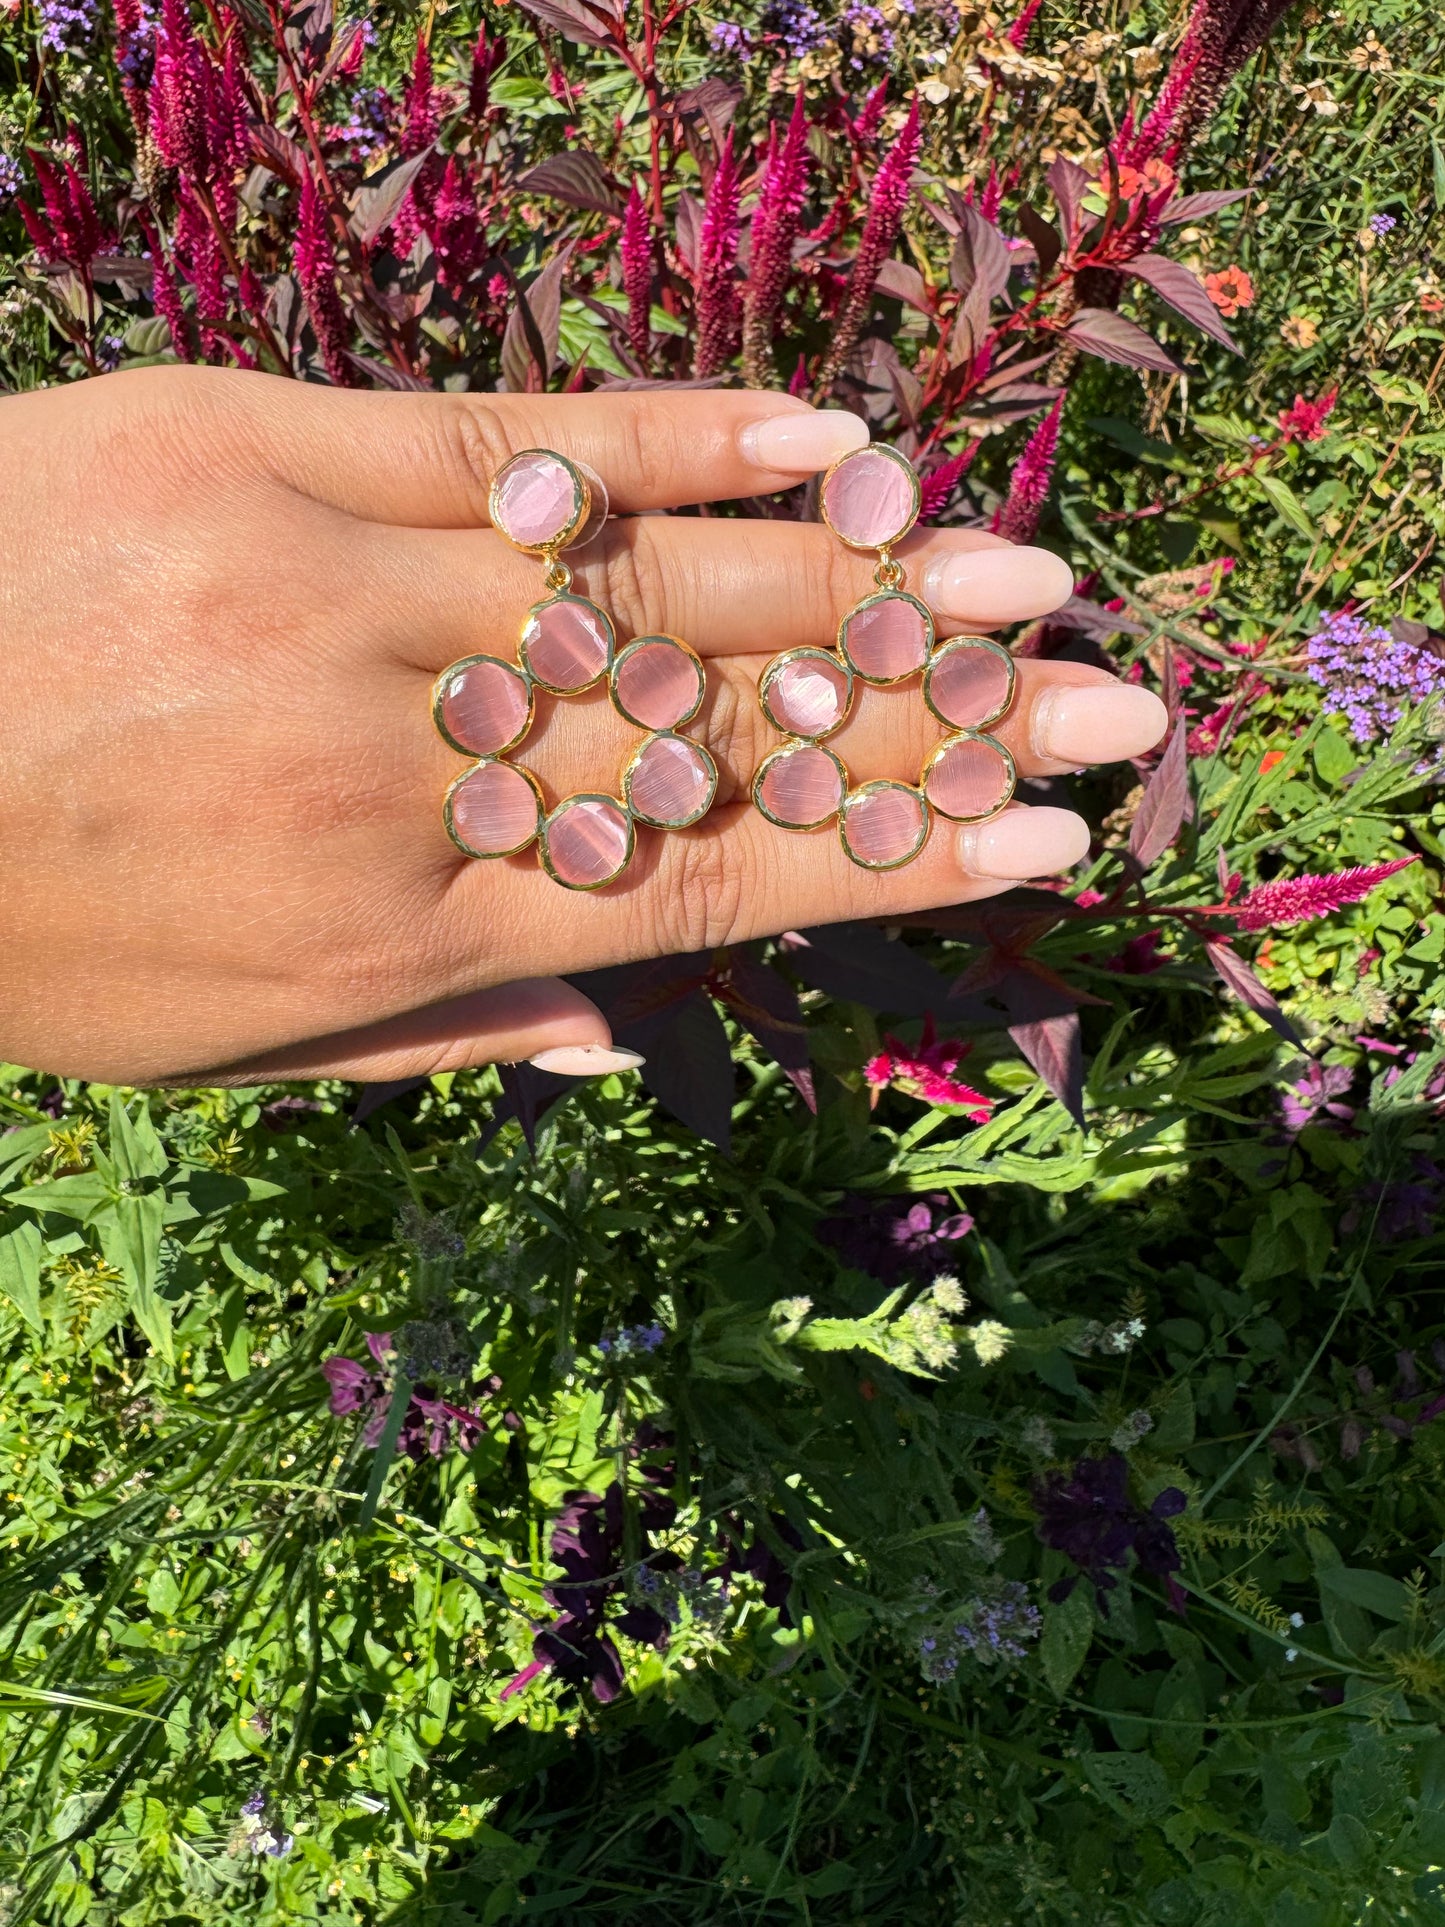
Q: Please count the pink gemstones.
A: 14